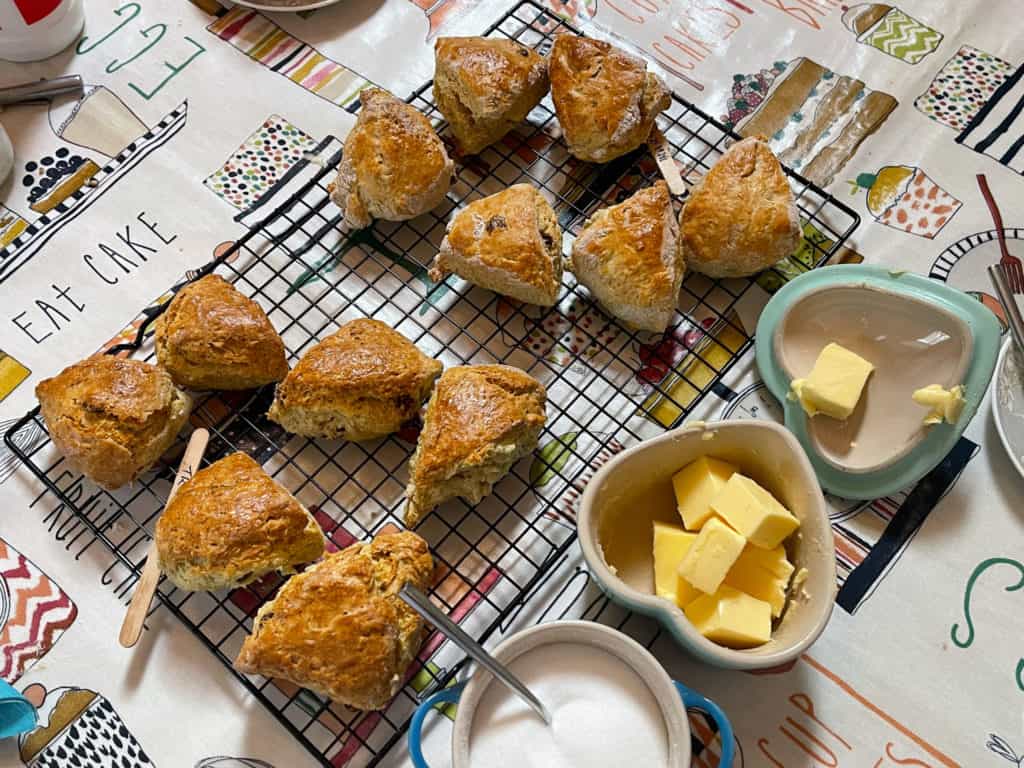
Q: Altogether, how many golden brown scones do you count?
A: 12